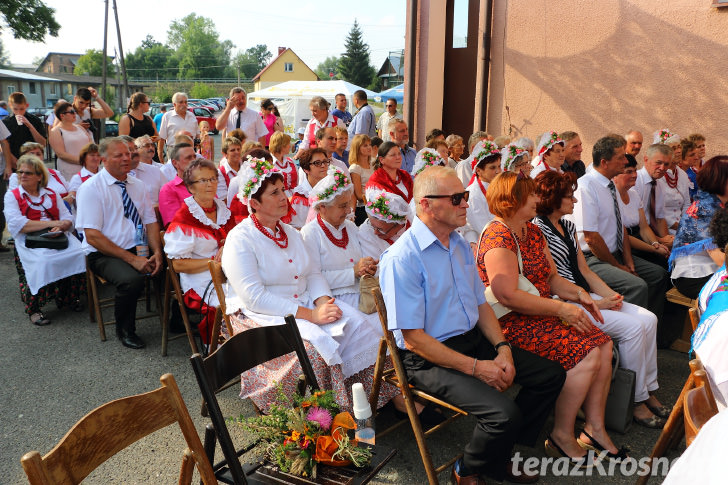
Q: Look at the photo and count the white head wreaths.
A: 8